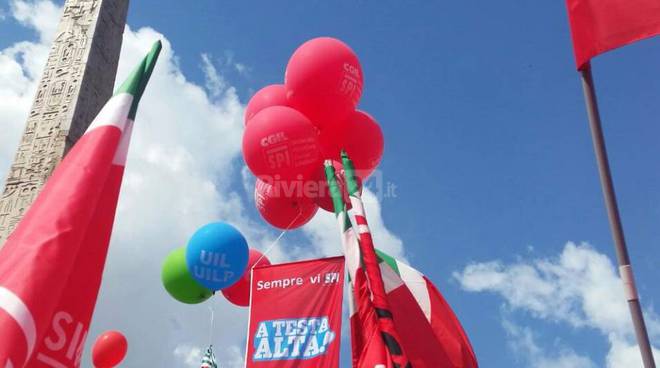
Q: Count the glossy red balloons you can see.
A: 8